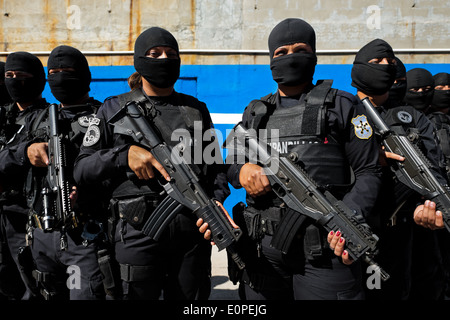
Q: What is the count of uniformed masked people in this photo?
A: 9